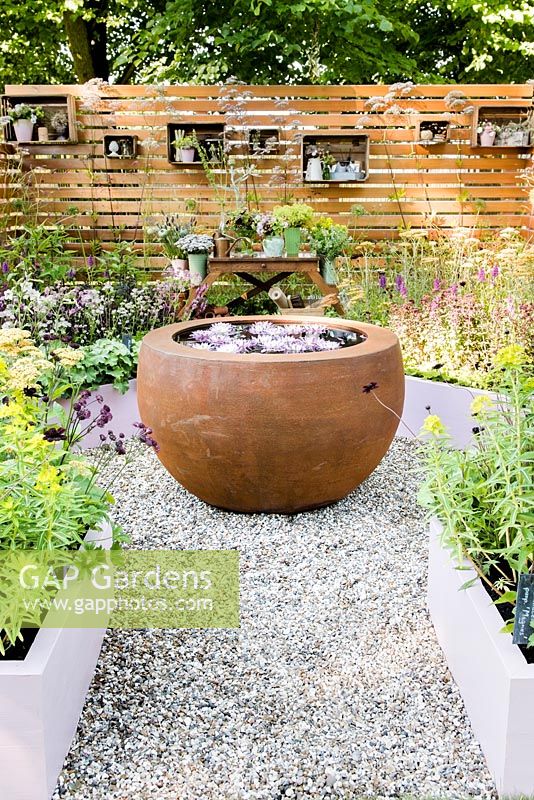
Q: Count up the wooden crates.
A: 7